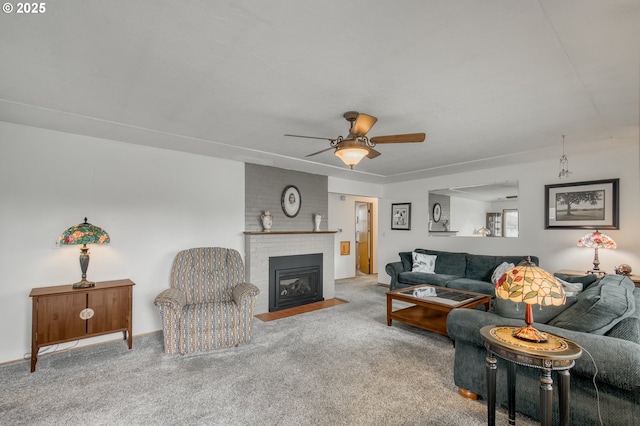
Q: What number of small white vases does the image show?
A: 2